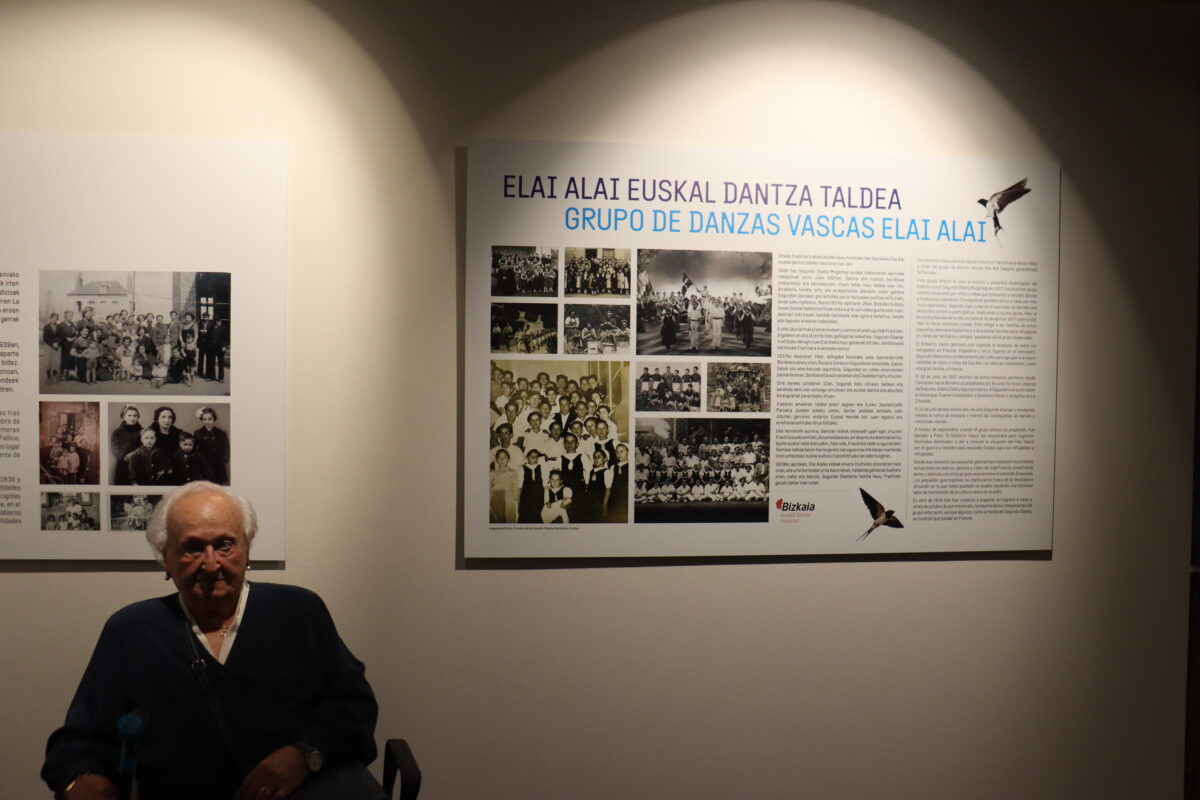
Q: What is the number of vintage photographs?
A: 14